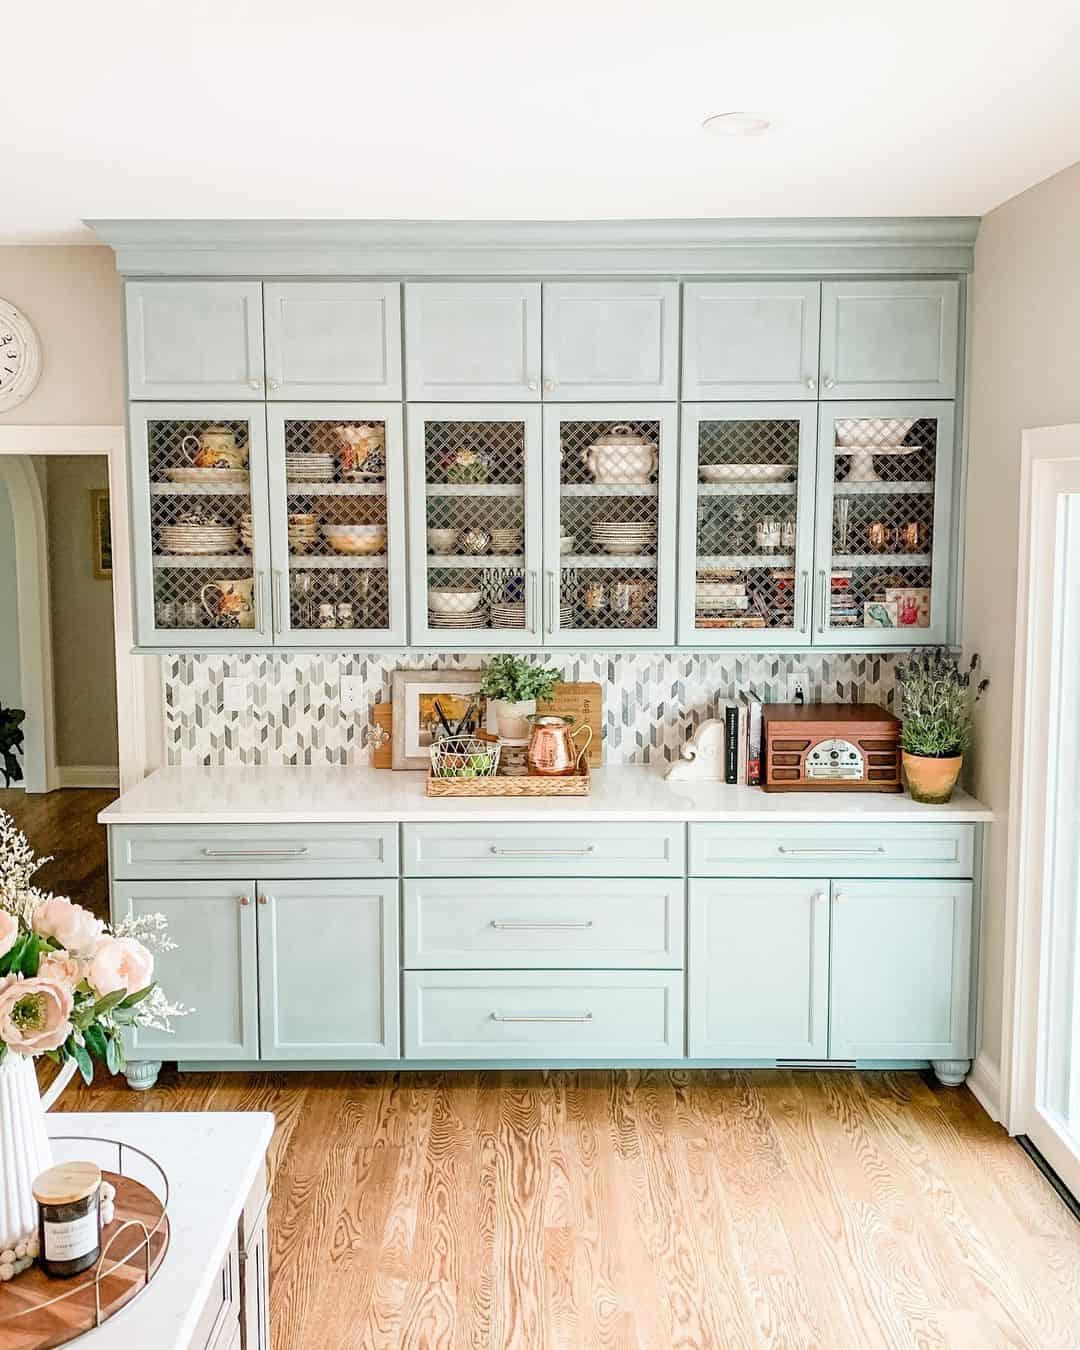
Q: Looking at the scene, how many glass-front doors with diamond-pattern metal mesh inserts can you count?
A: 6